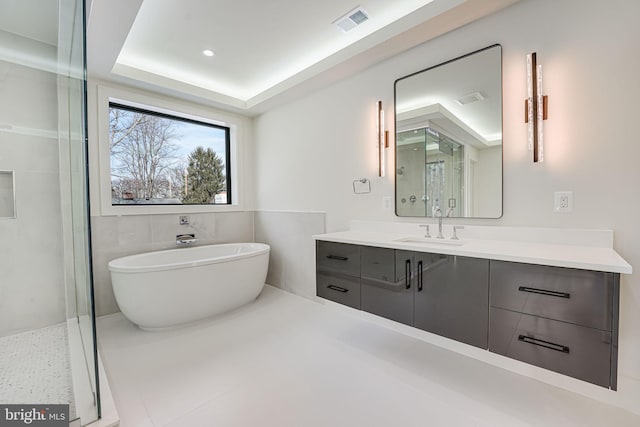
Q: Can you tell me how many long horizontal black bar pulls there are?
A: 4